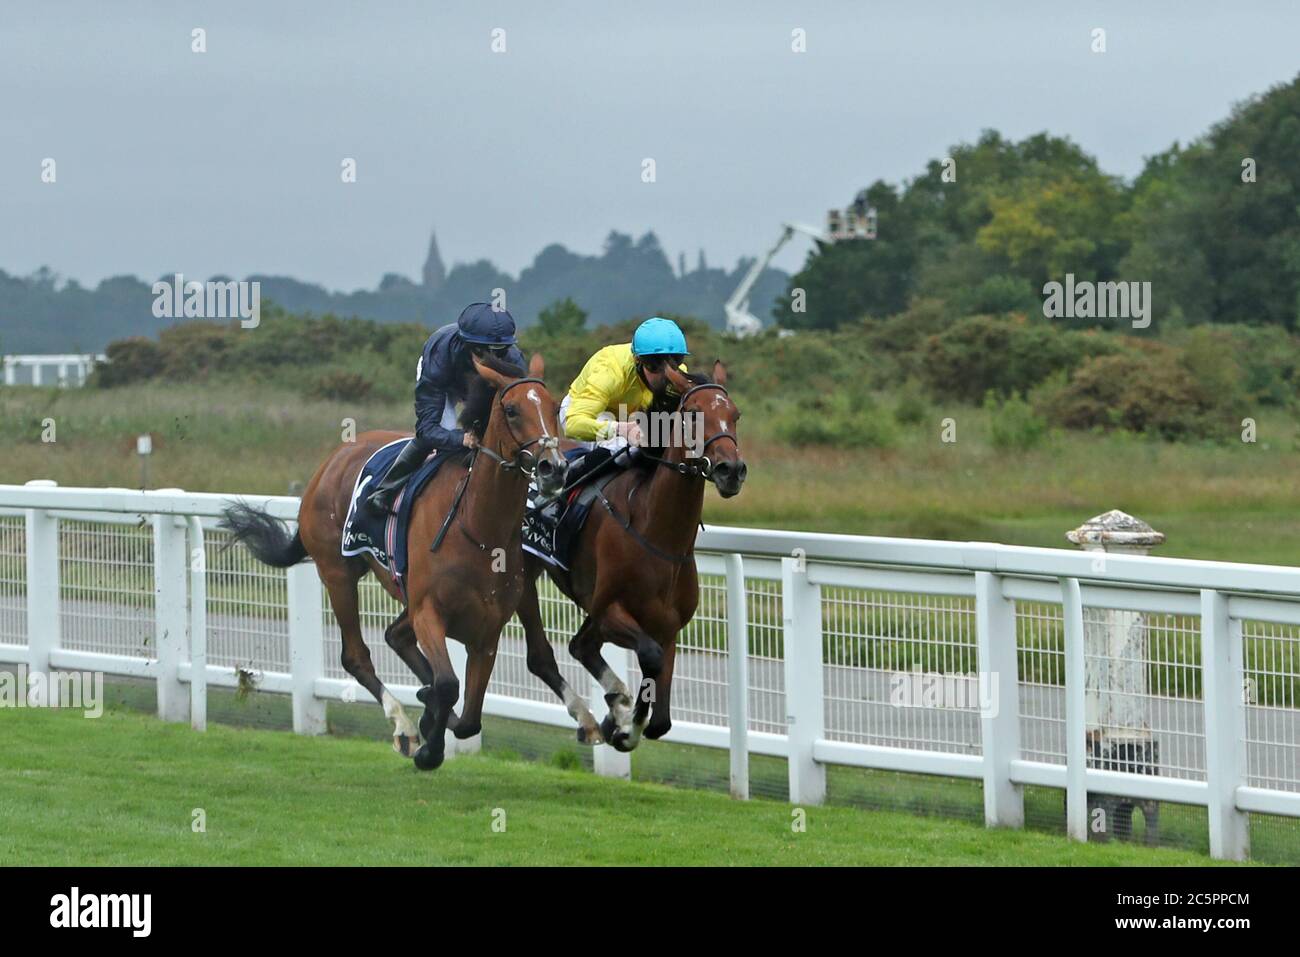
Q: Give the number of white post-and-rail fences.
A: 1